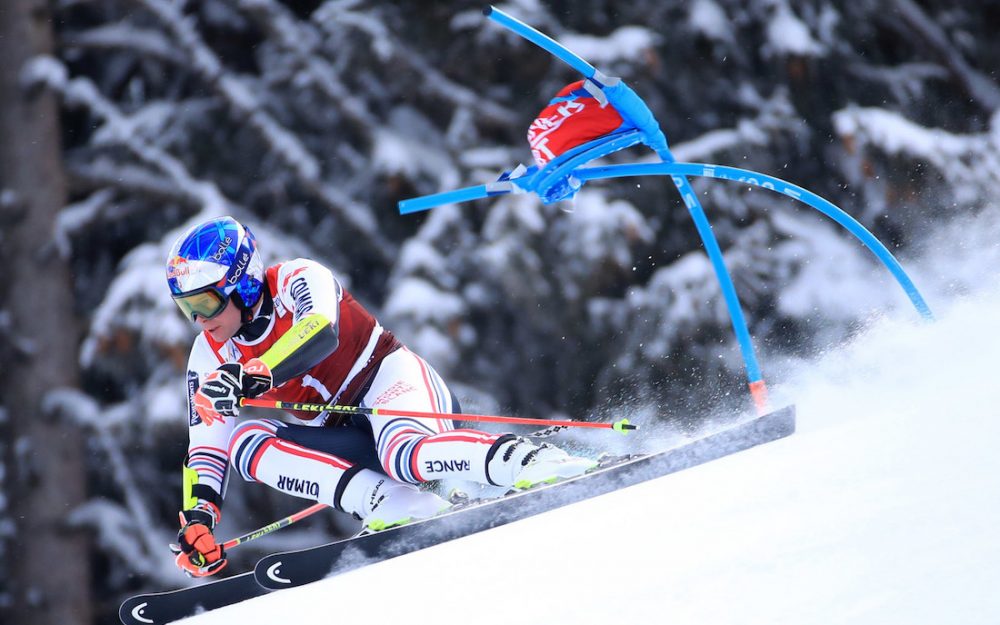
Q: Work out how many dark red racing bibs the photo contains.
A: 1